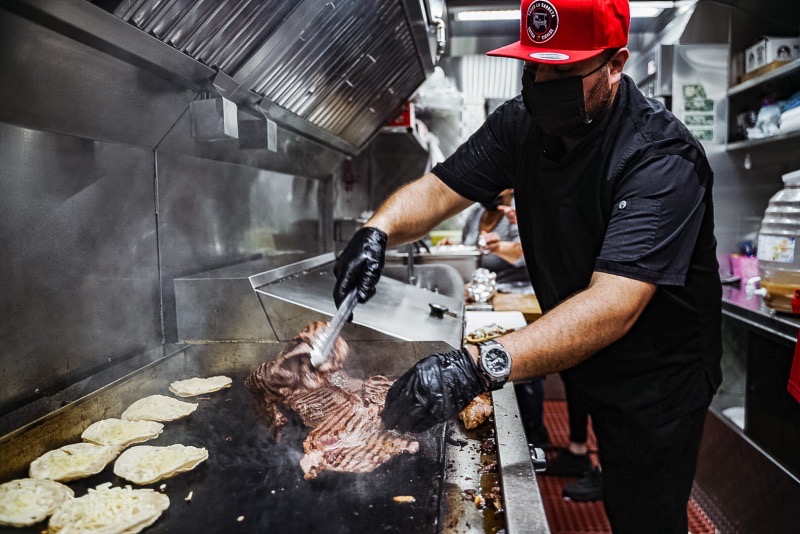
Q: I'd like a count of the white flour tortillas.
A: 7